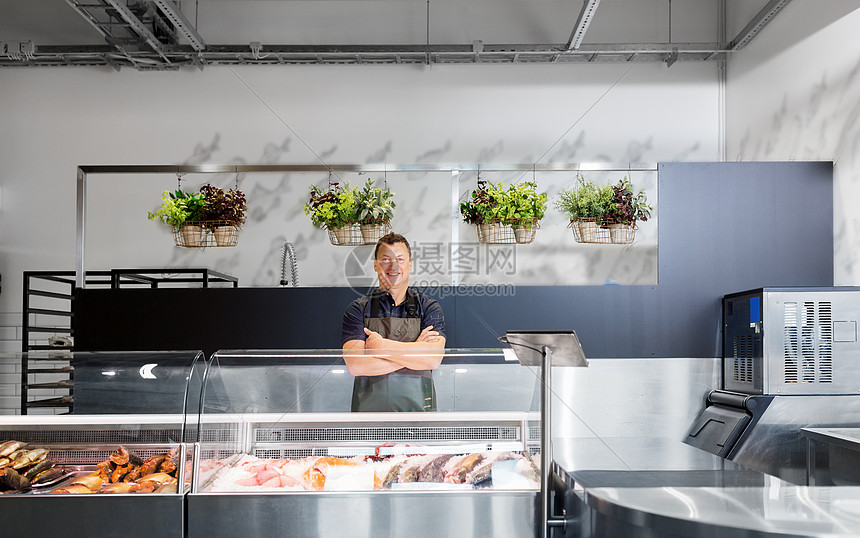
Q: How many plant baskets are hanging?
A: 4